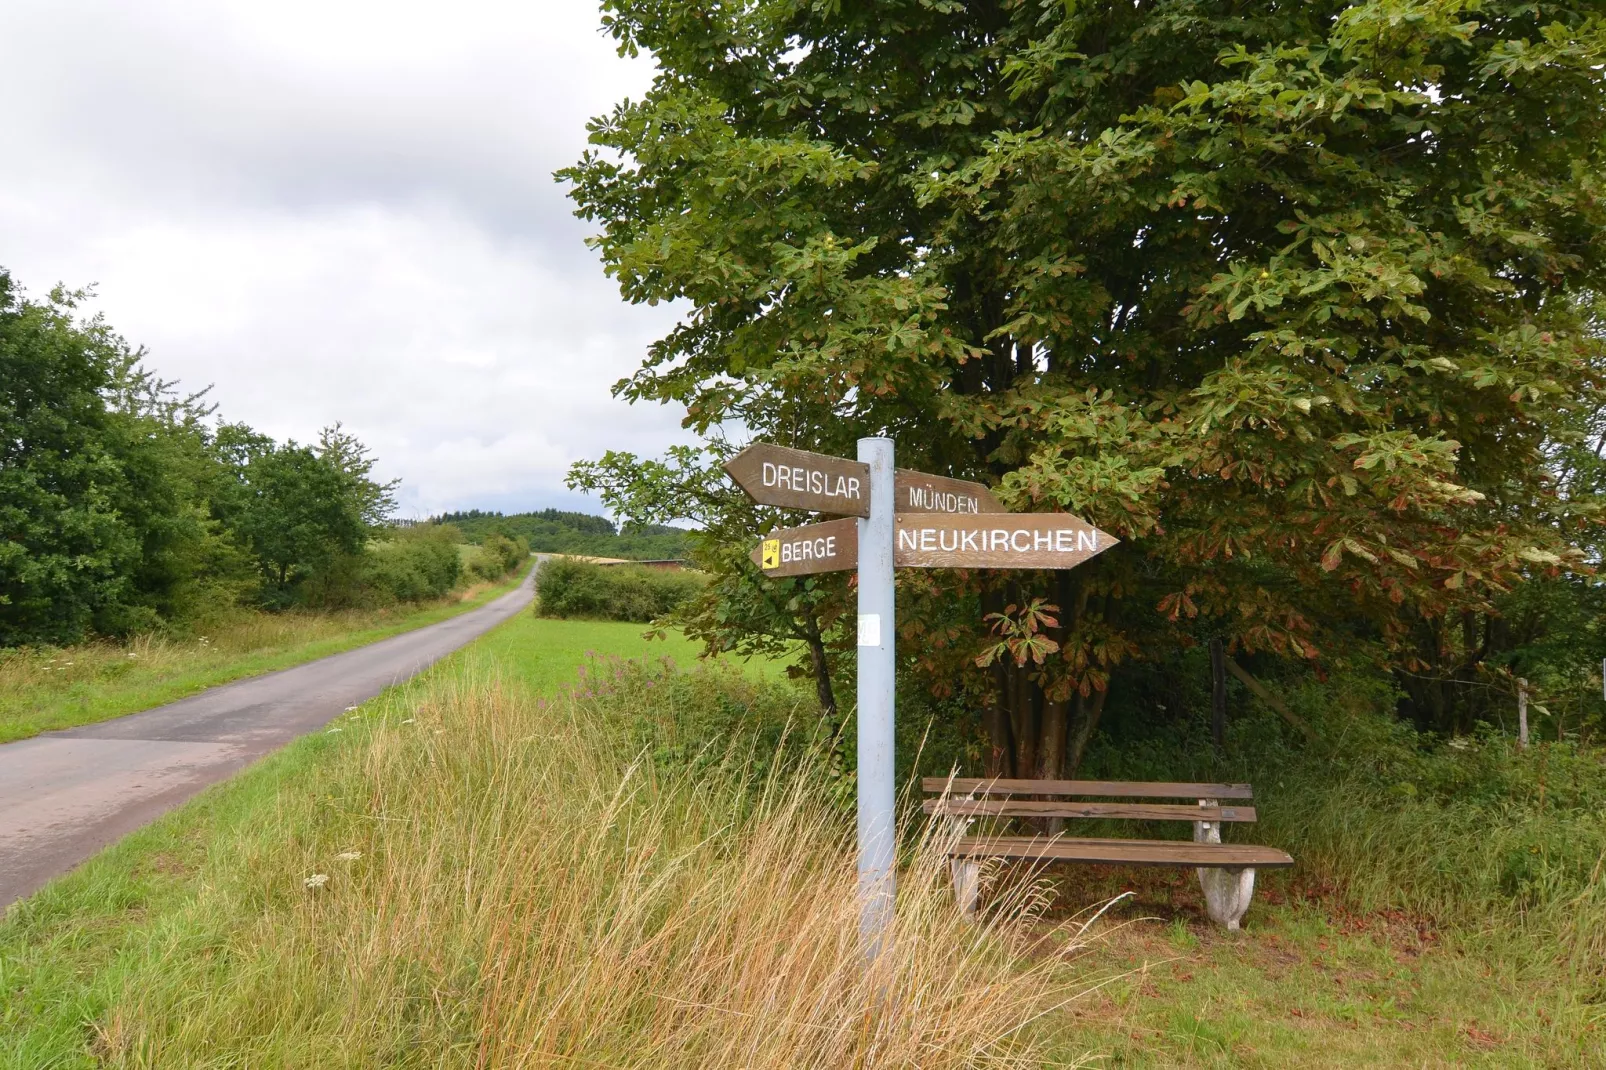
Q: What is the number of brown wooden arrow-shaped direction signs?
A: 4